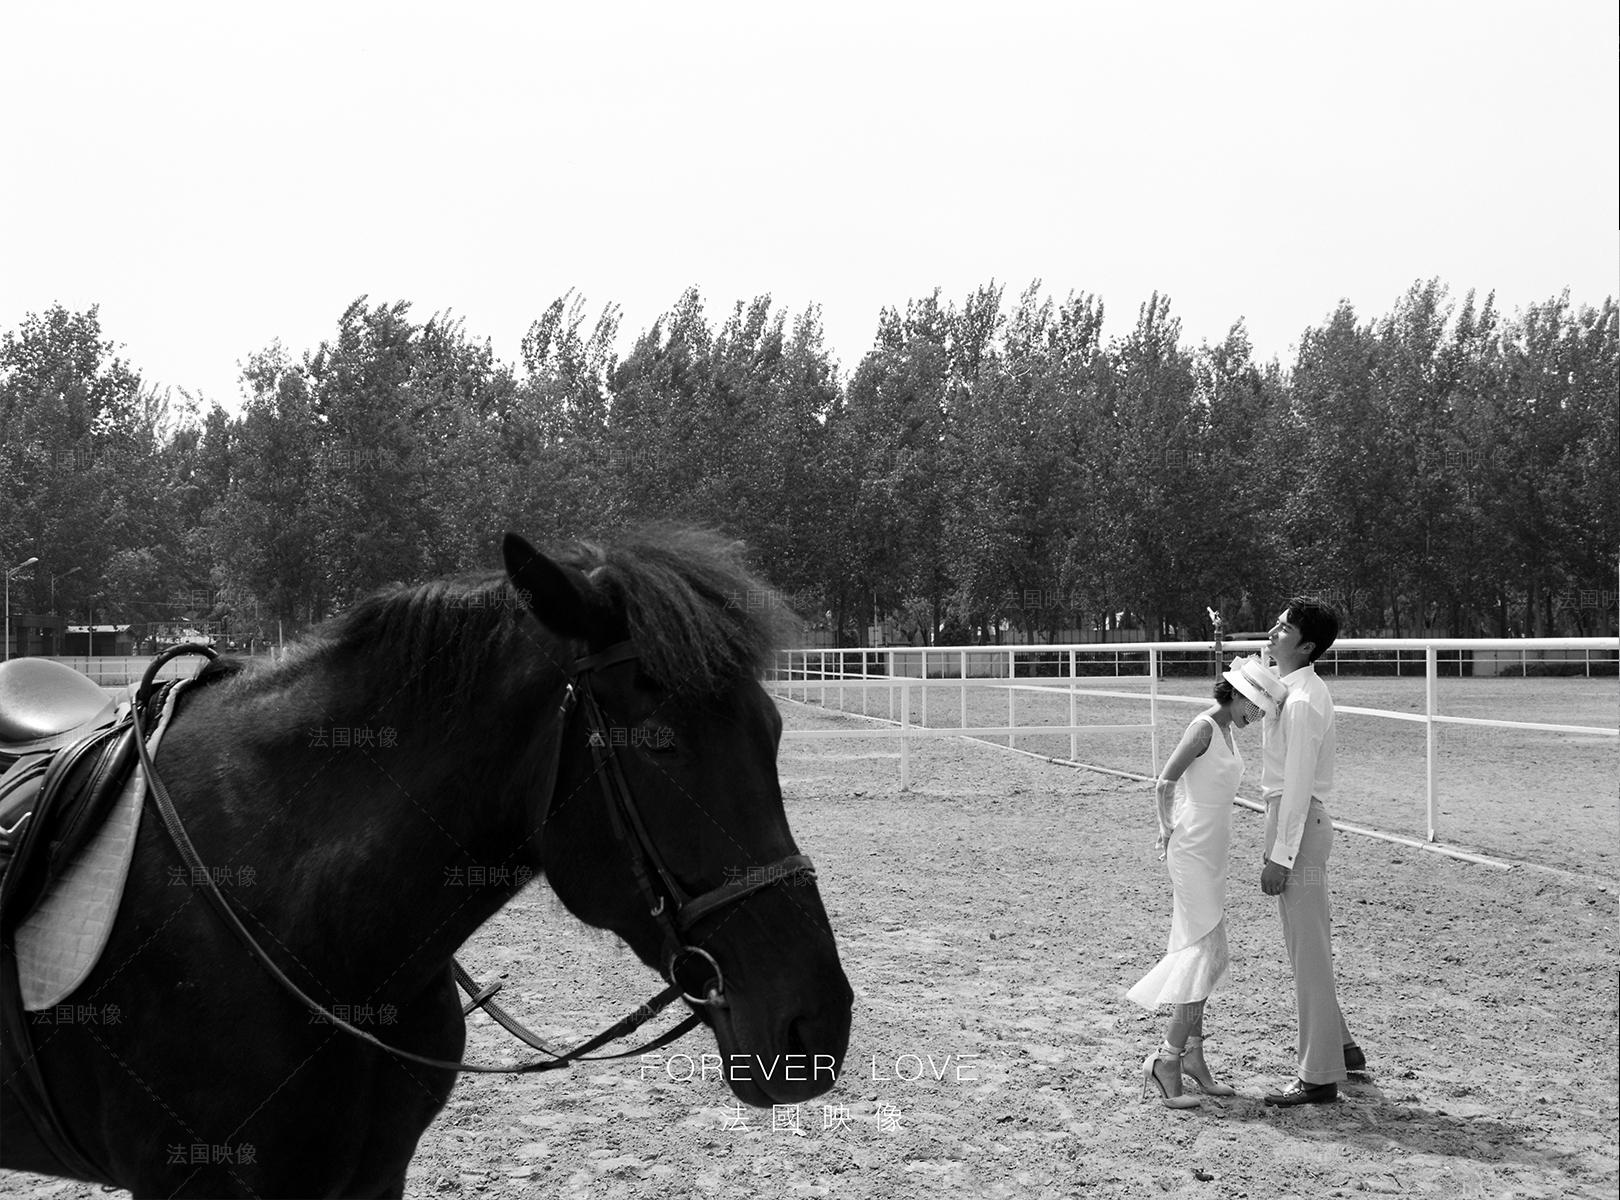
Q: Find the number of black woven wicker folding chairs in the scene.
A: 0